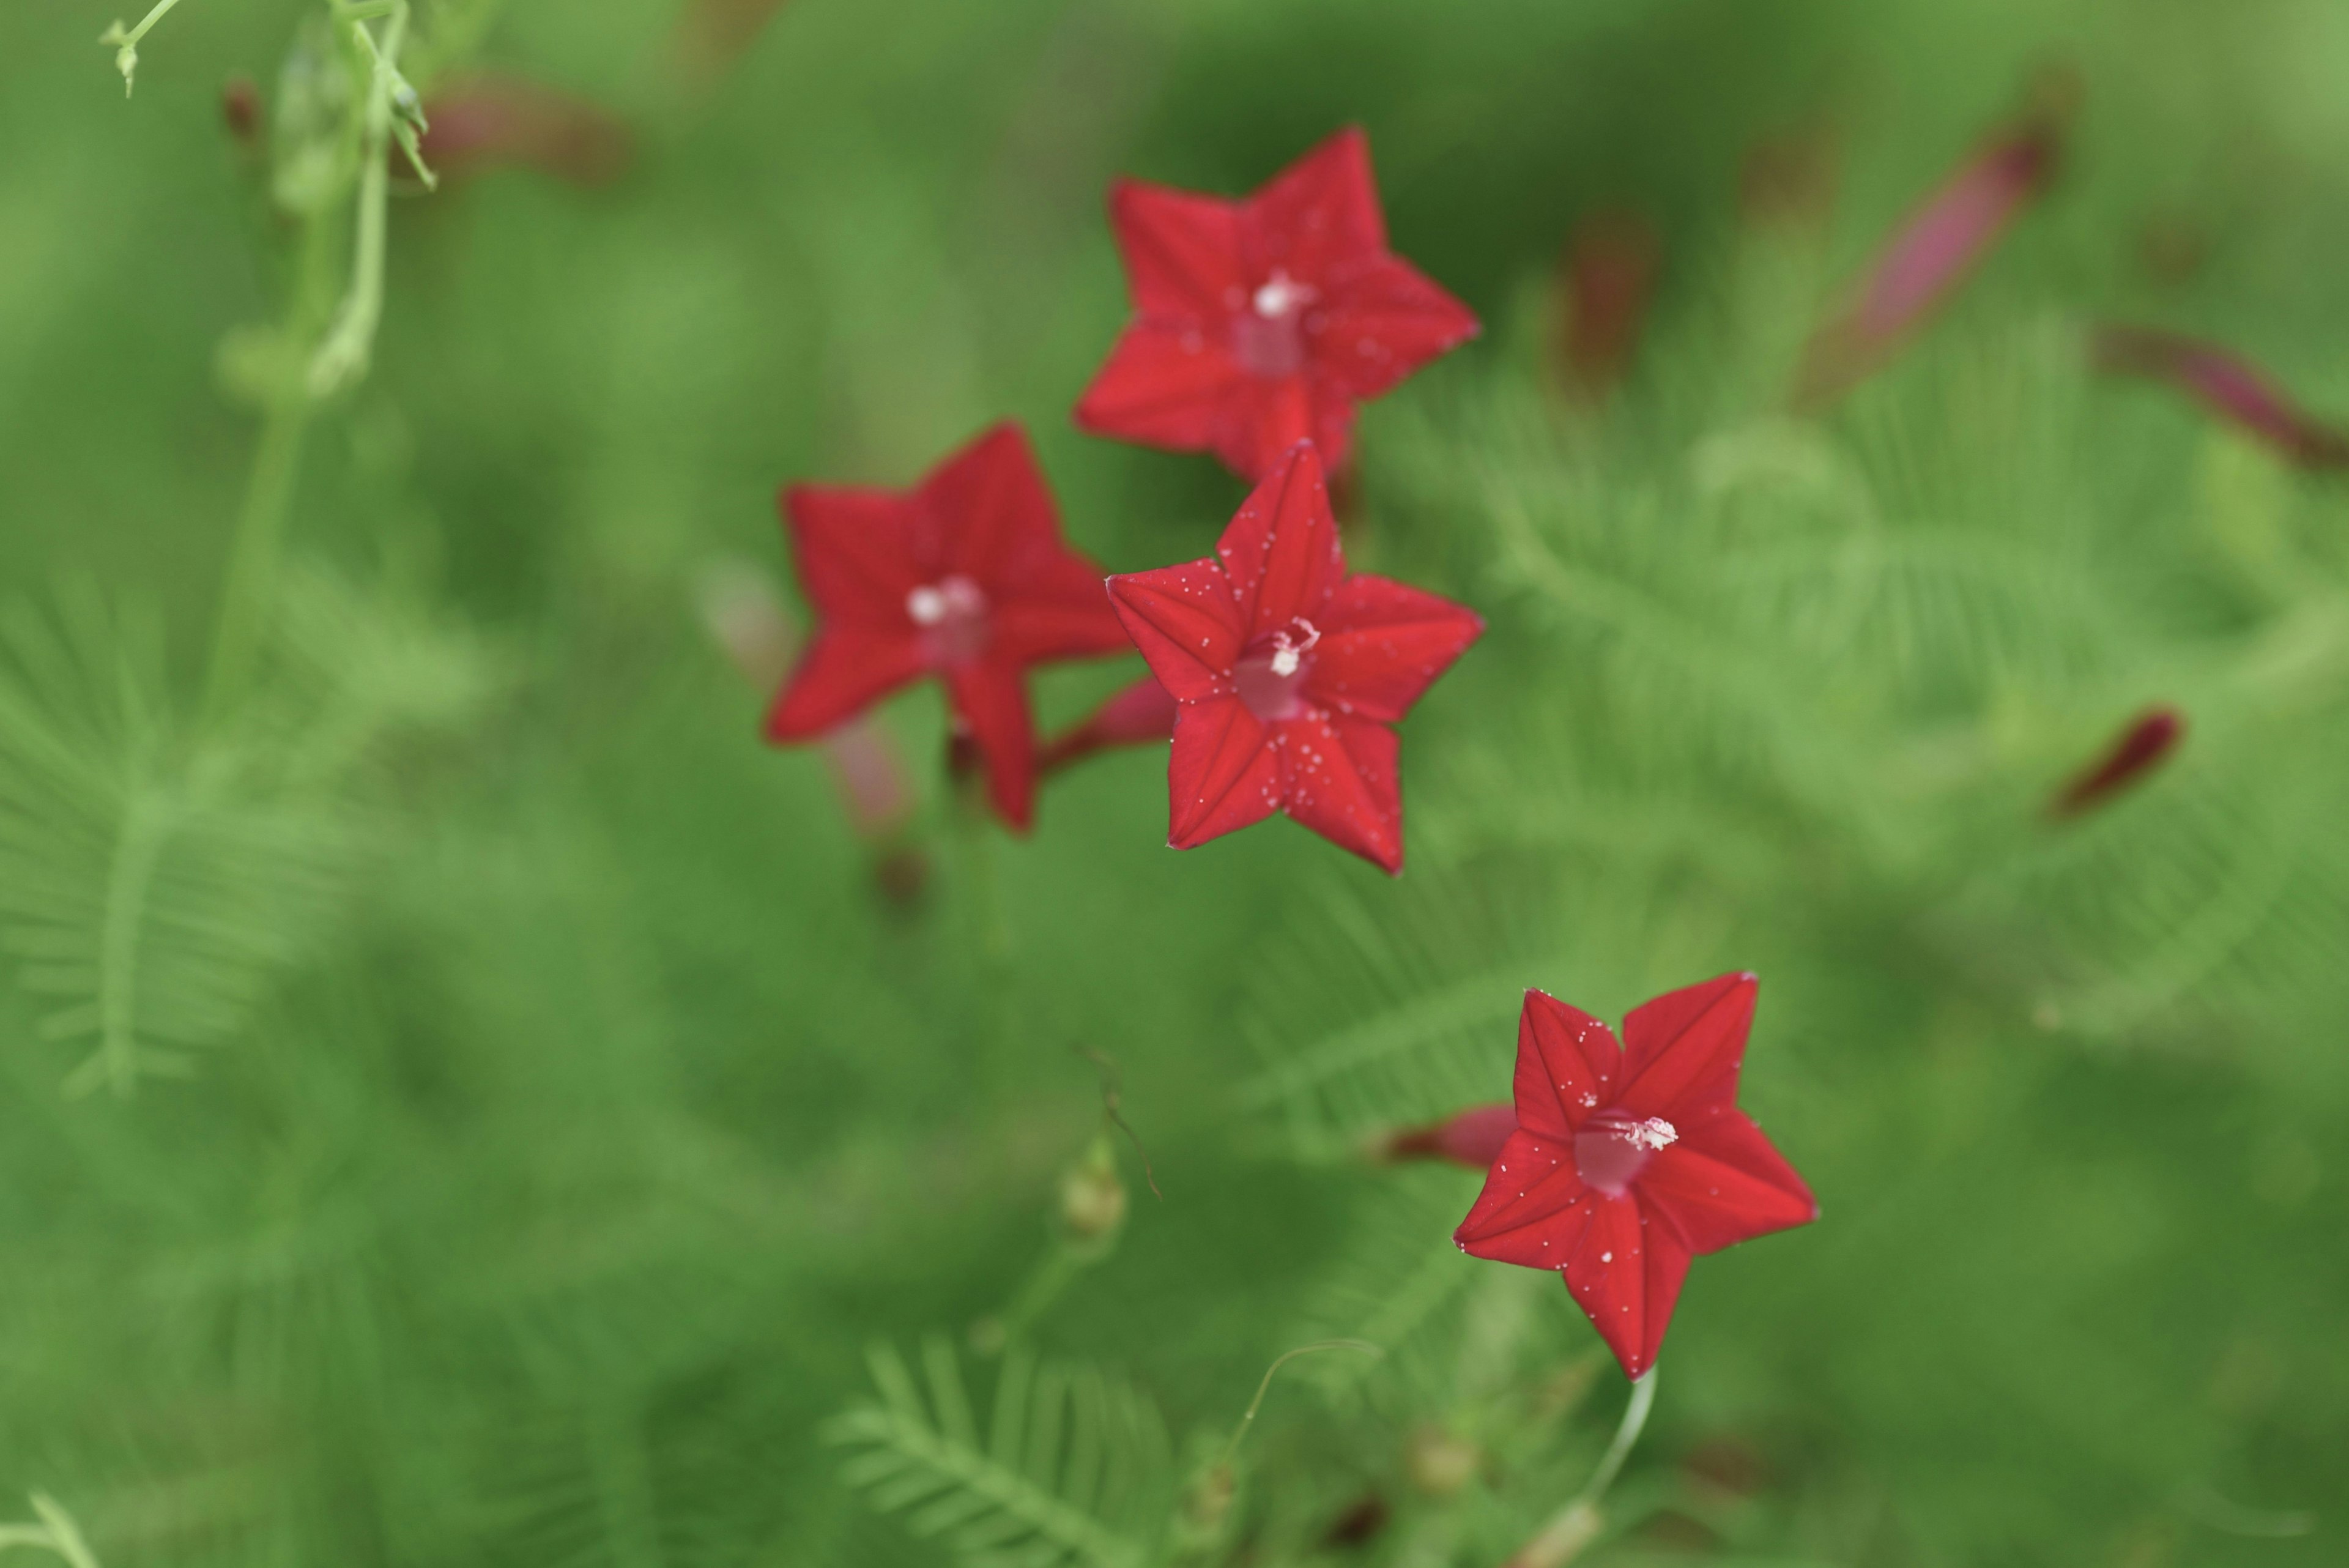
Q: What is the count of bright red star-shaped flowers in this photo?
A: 4